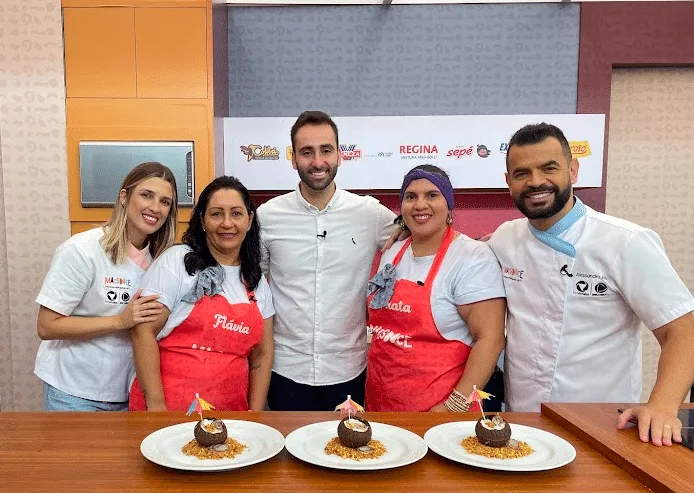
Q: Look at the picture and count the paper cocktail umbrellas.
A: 3